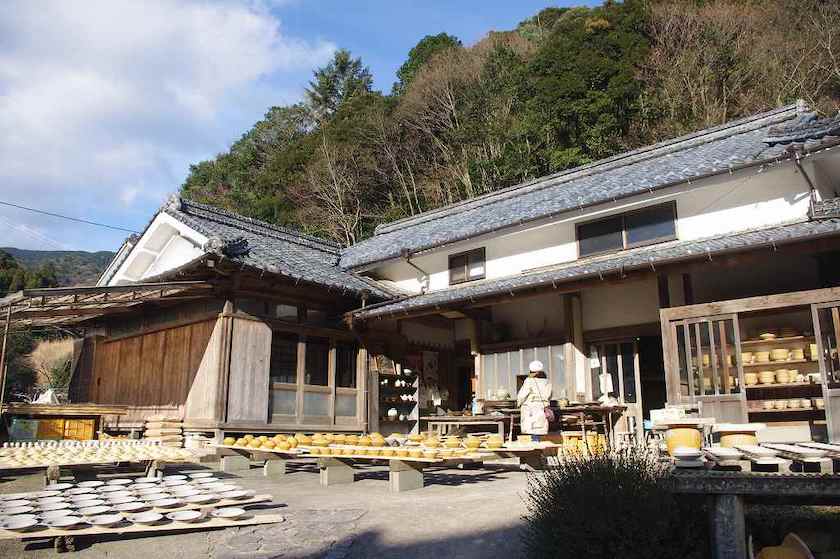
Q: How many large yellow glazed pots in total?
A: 2